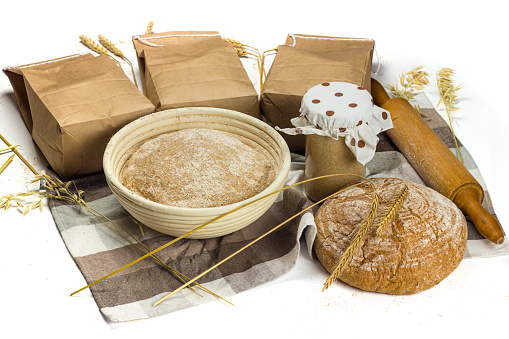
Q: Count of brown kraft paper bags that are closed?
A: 3